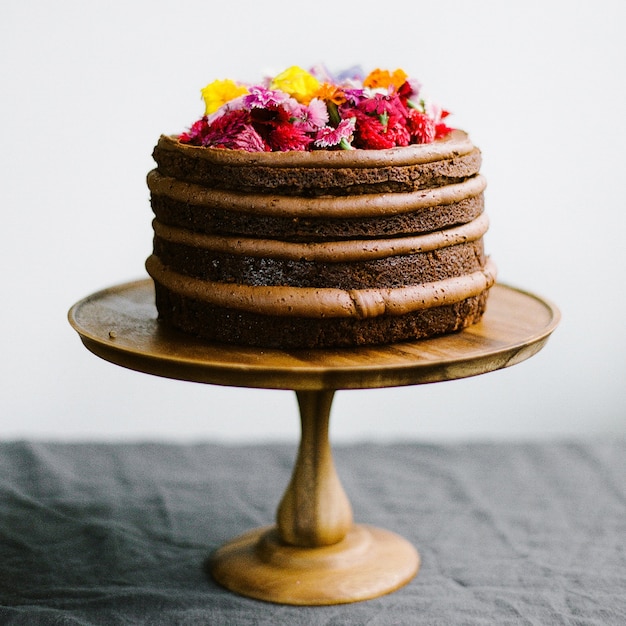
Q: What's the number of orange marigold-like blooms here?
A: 2